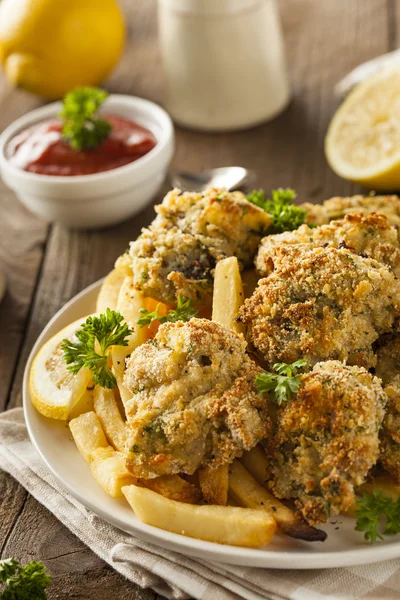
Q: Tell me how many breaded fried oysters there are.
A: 7